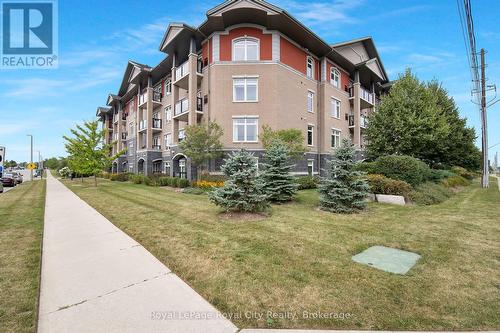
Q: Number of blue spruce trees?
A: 3